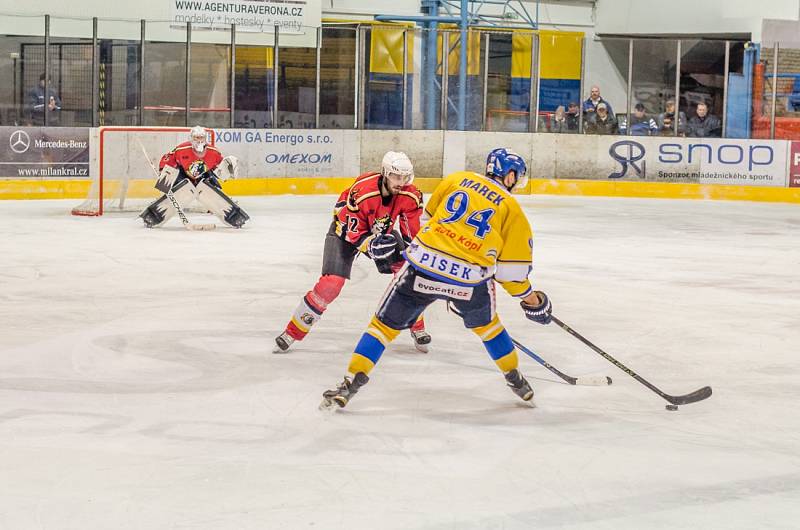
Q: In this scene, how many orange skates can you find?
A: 0